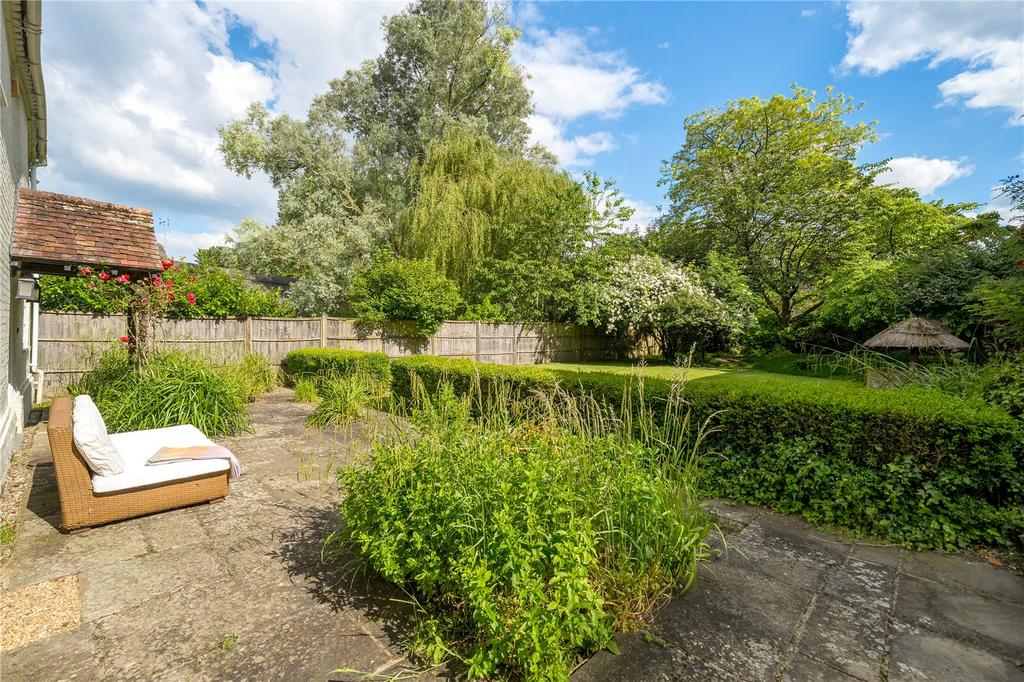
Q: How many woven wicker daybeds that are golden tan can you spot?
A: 1